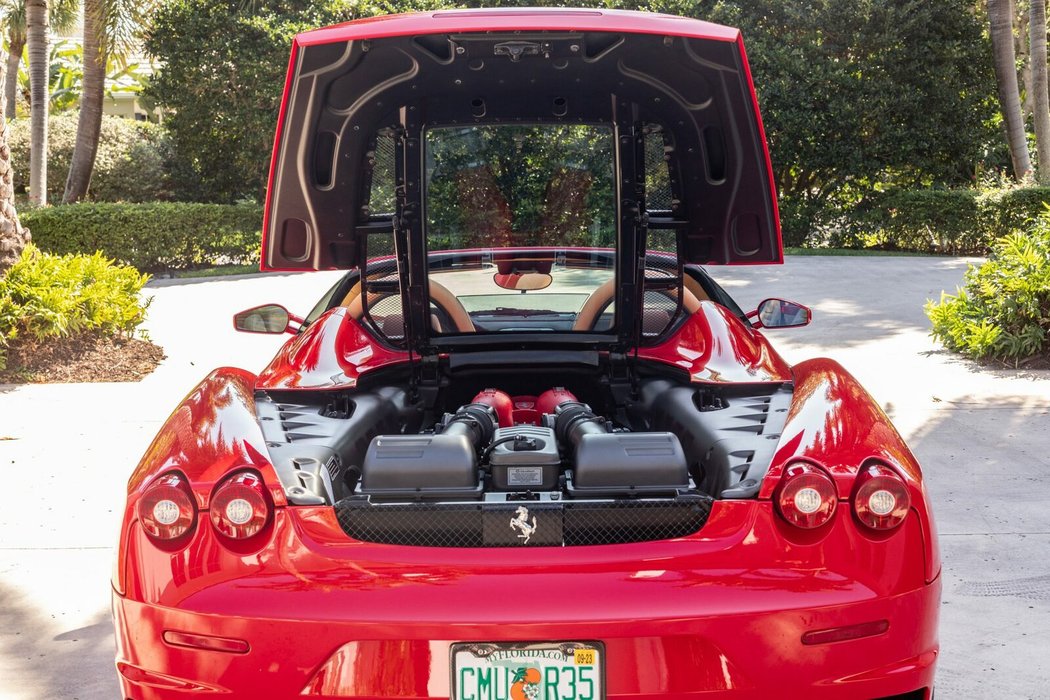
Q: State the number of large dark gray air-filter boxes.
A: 2